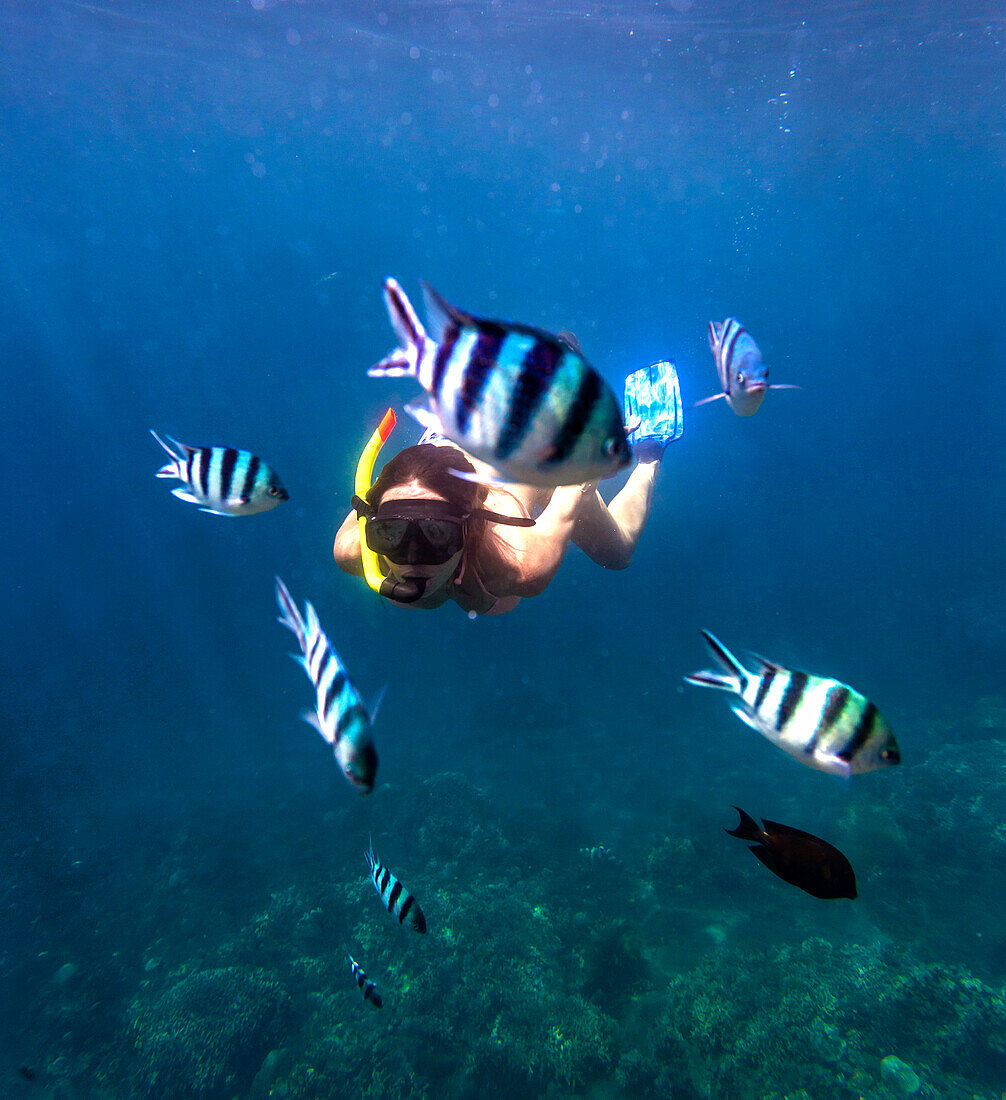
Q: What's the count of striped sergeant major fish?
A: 7